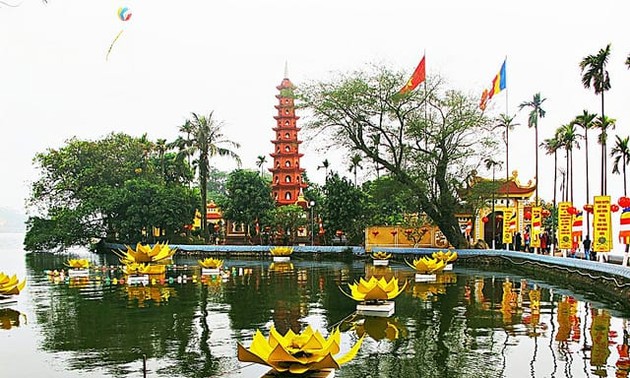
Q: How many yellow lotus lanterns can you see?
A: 11